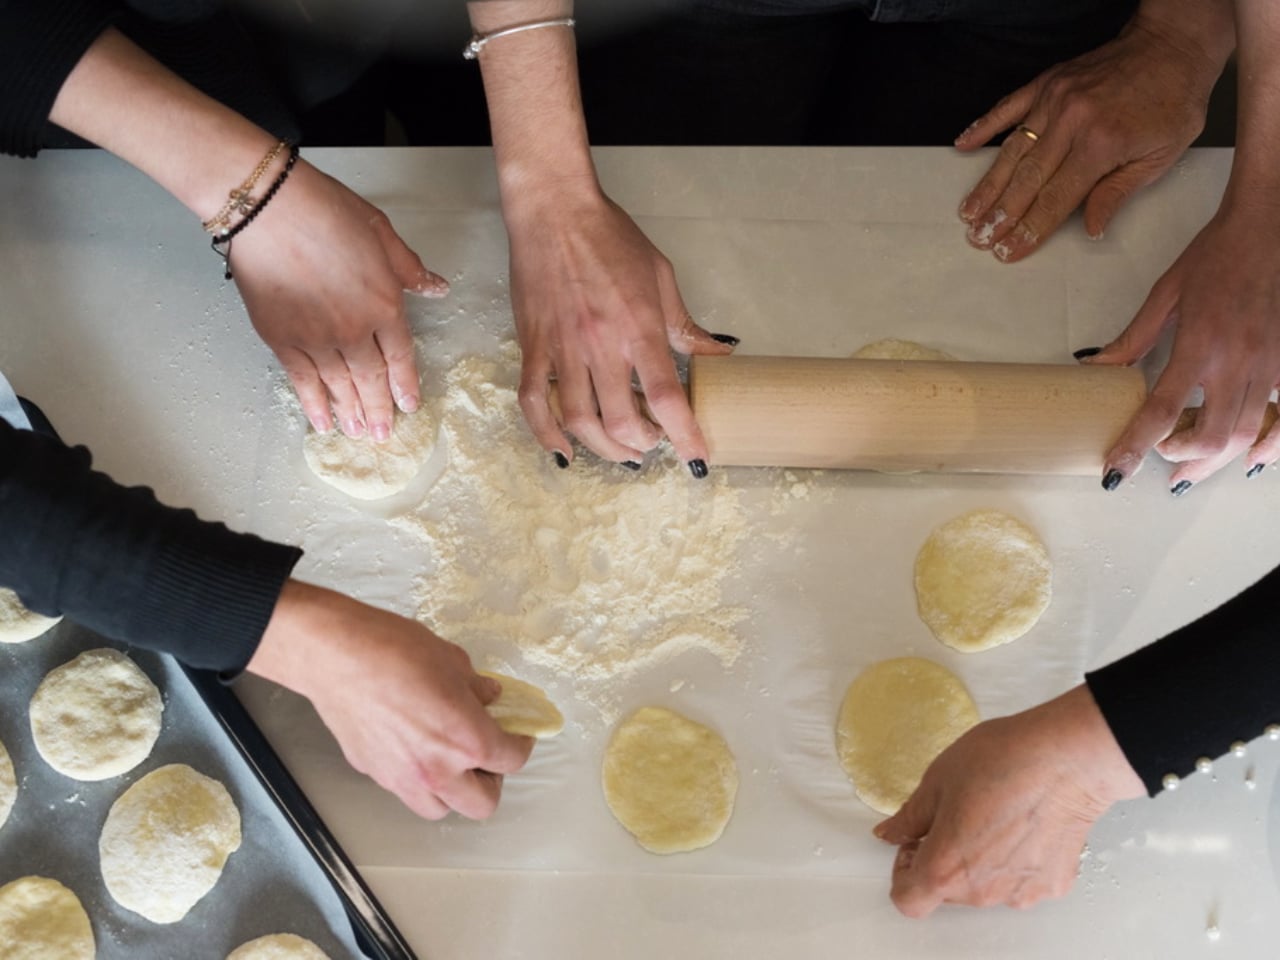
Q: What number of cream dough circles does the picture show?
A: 12